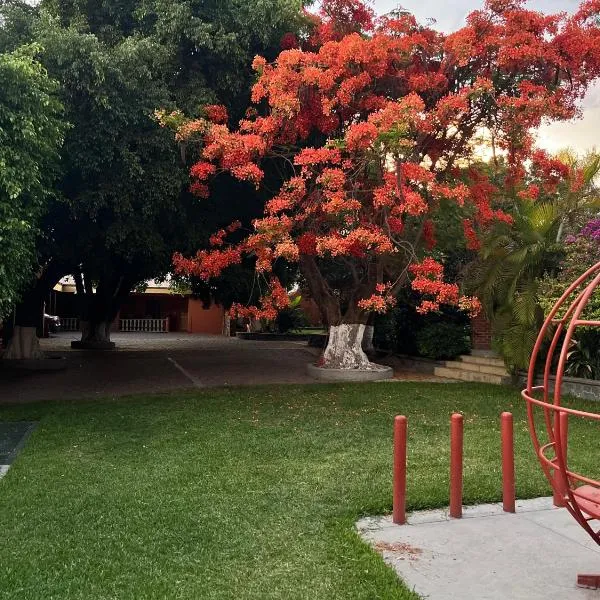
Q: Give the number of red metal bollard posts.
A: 4